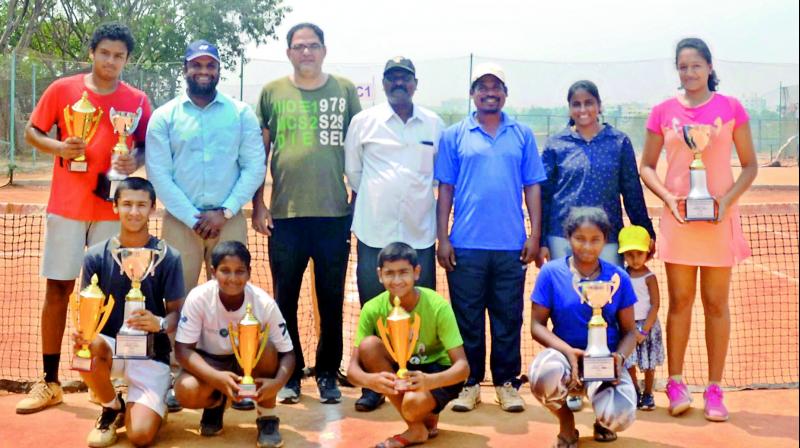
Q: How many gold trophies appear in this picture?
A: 4